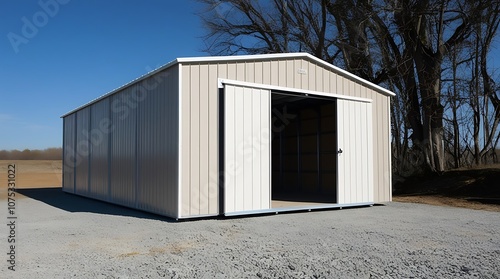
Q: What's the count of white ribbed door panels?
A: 2